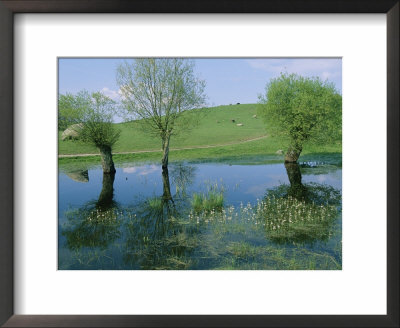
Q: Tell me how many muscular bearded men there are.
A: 0